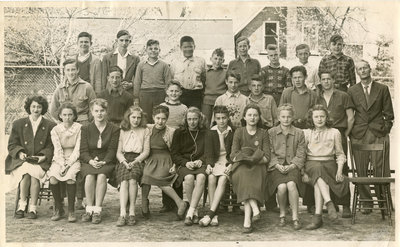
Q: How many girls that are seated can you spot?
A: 10